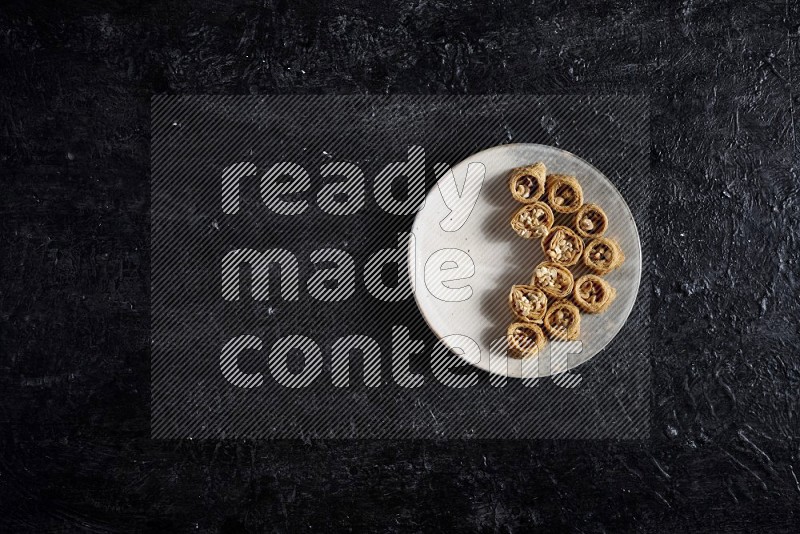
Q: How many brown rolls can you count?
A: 11